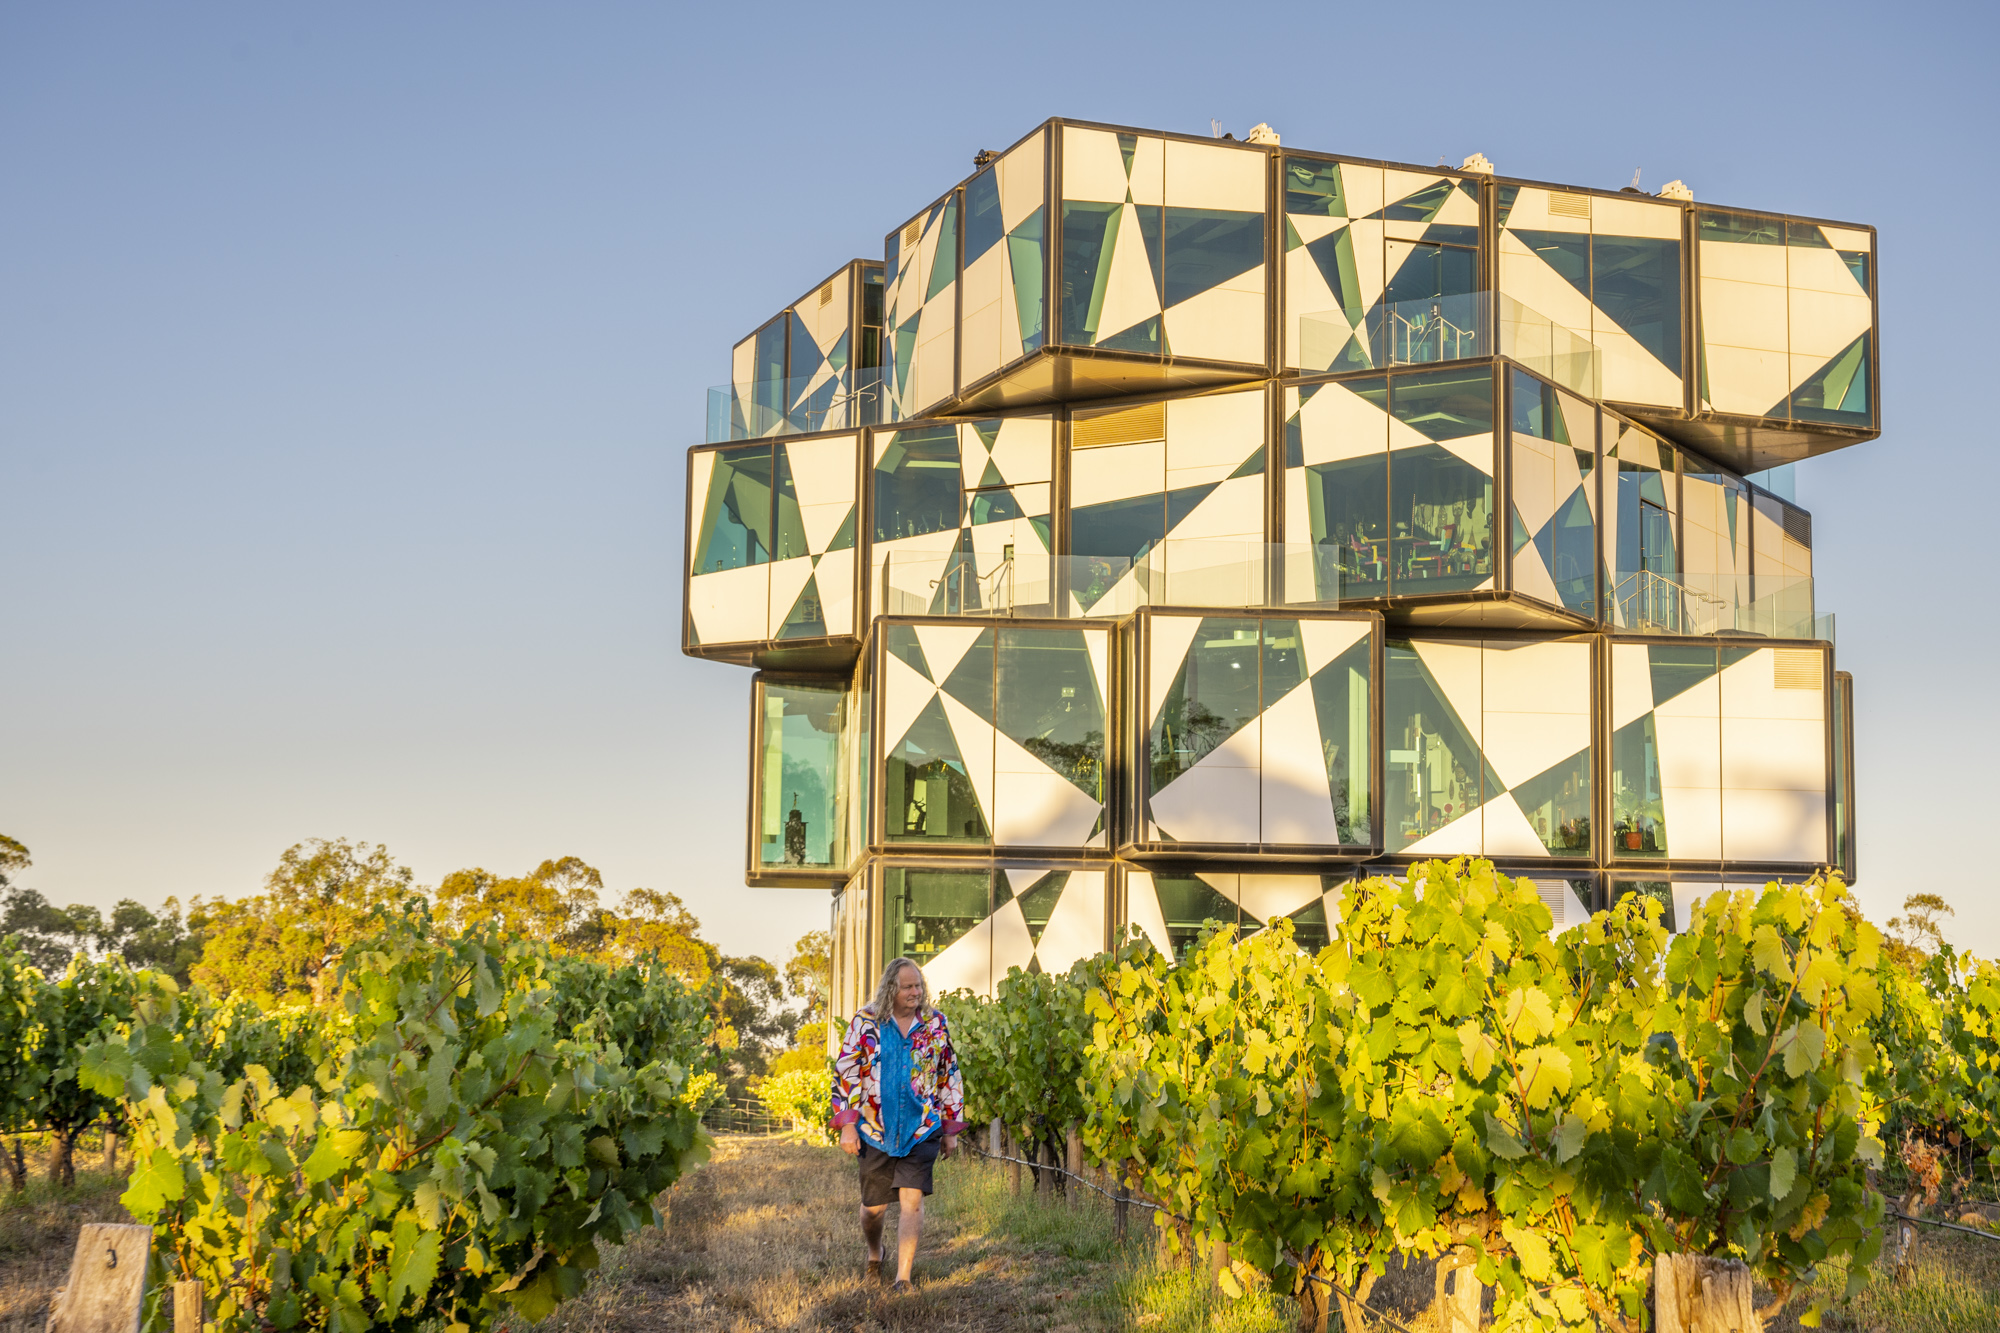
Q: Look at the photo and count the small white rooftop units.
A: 3